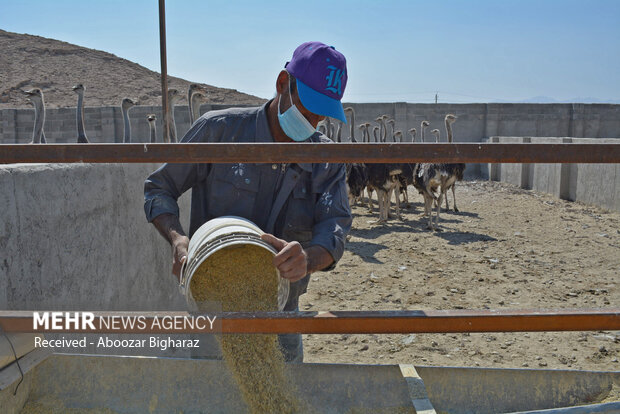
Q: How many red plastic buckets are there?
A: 0